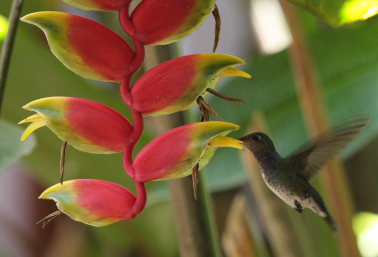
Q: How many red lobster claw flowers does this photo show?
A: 7